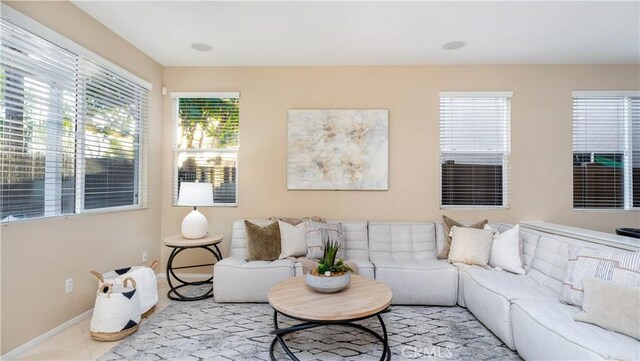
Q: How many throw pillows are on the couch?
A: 8